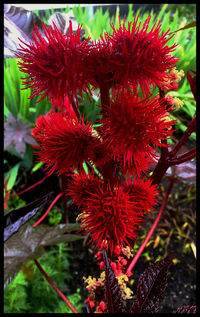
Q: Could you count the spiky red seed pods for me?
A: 7